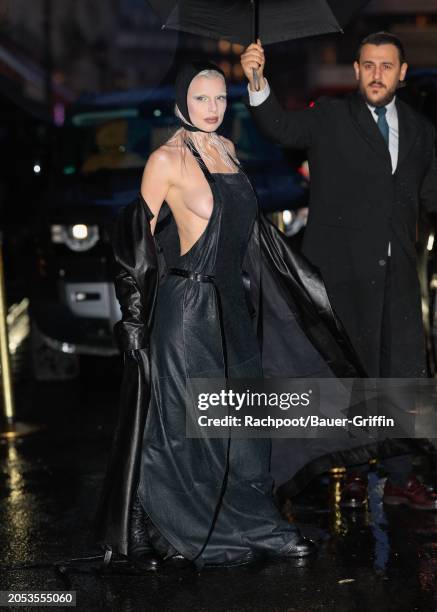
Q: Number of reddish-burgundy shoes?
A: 2